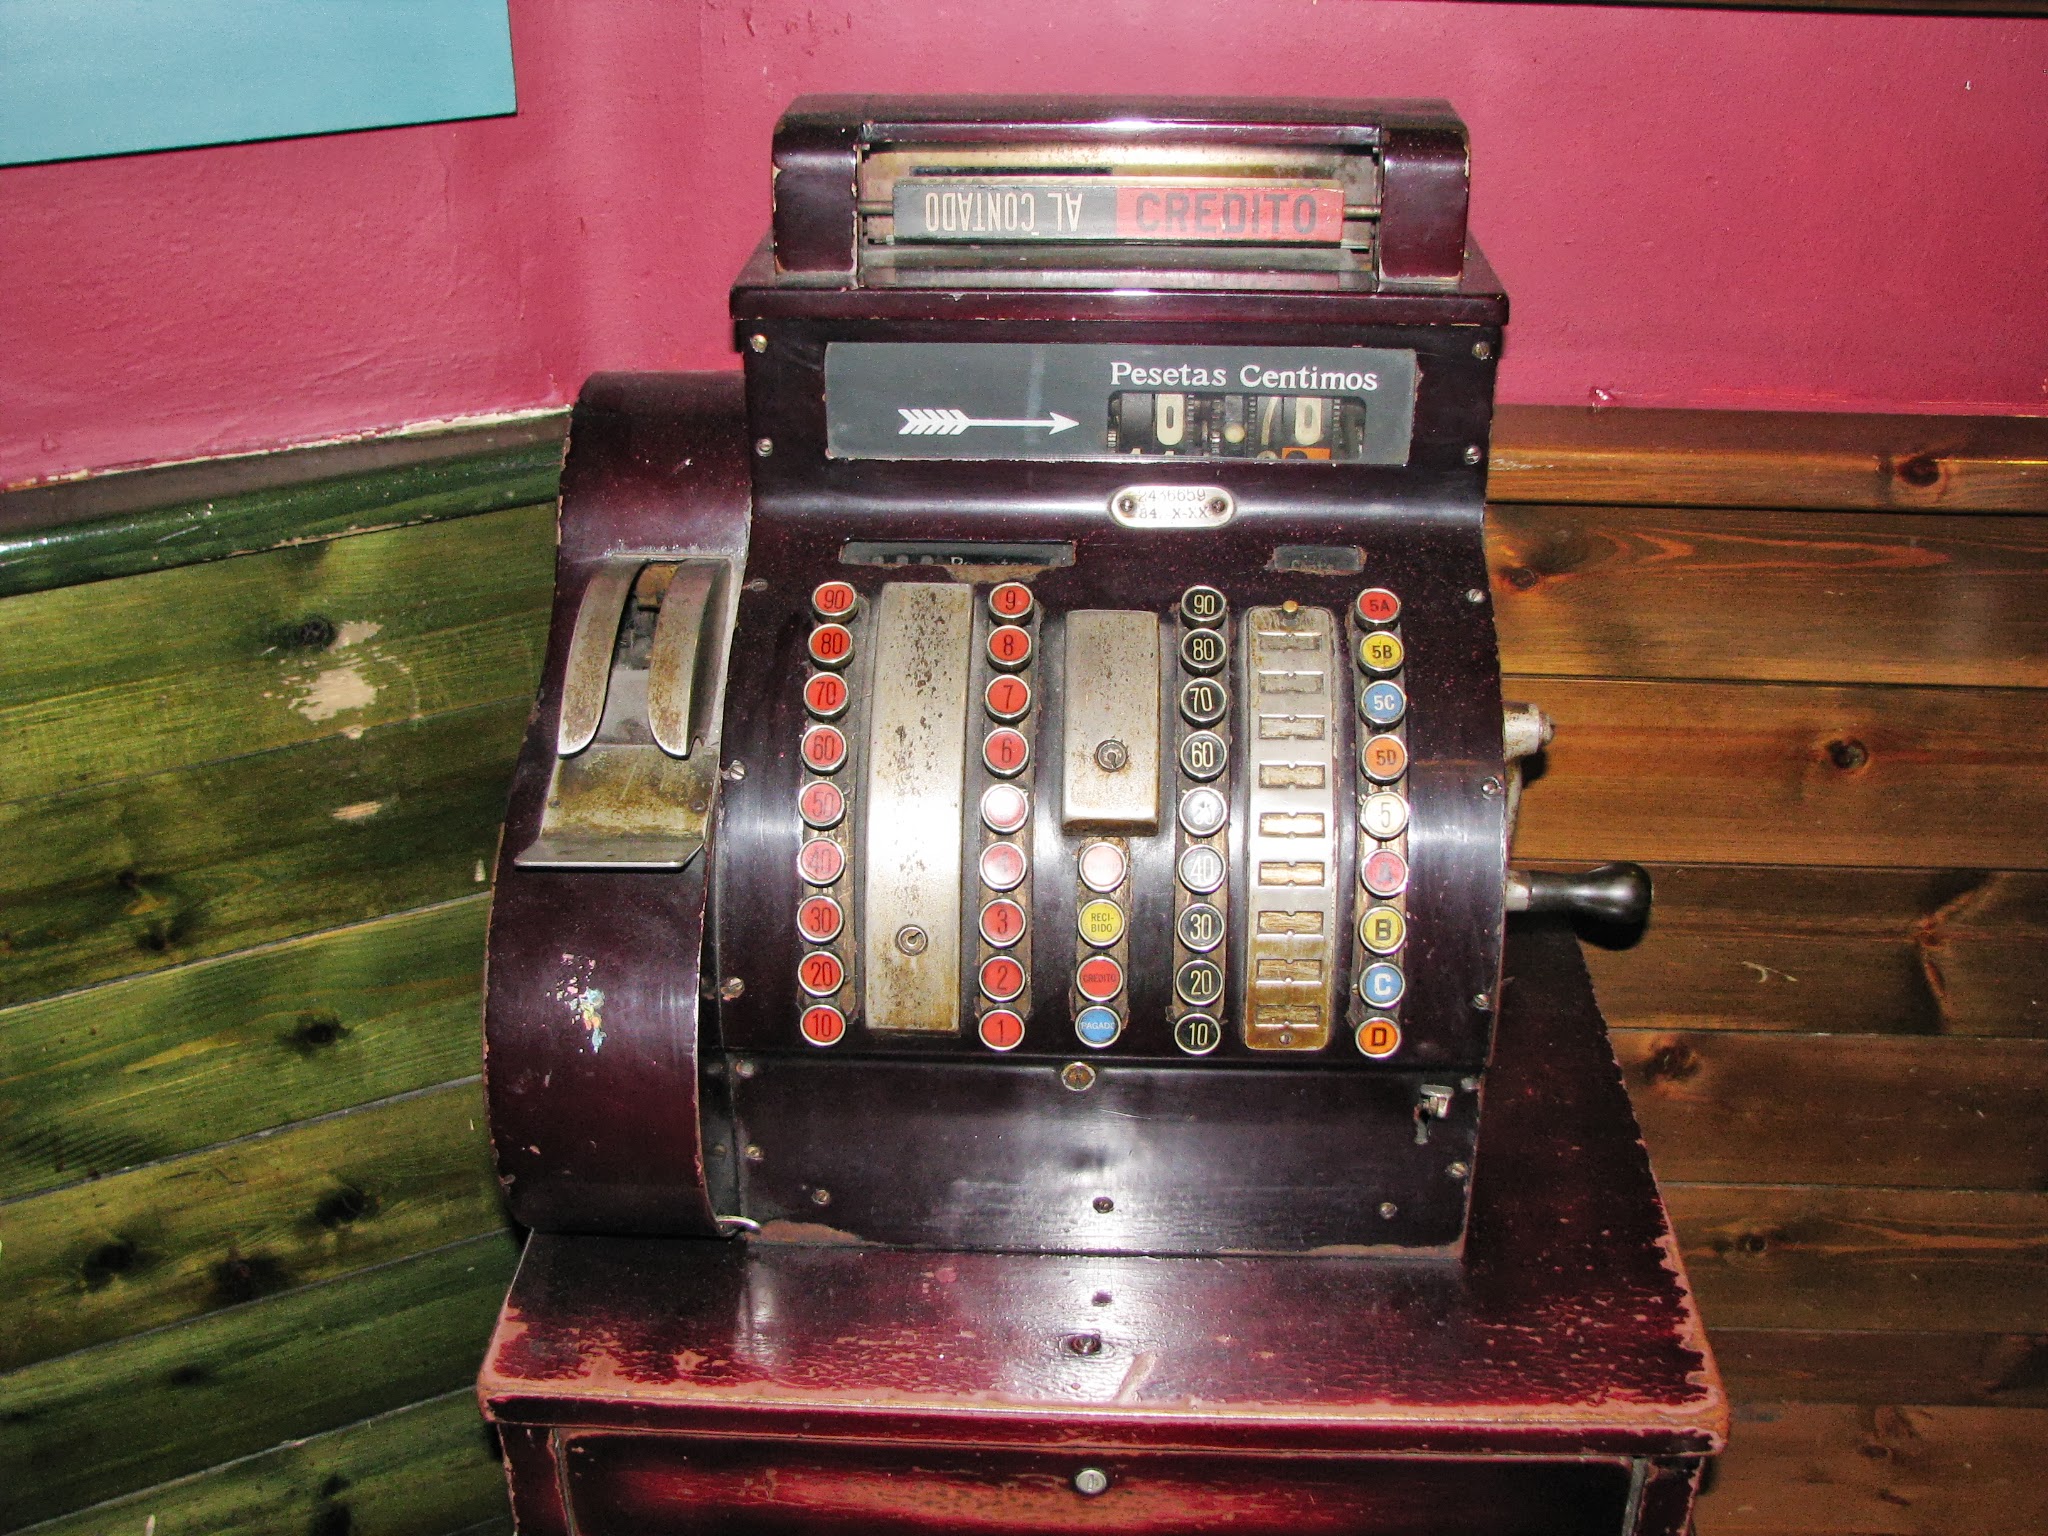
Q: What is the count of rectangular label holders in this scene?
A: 9